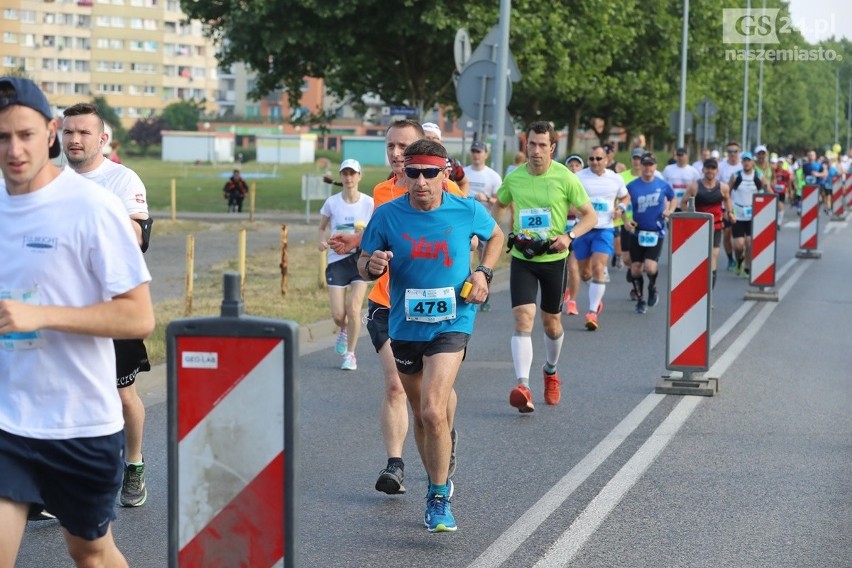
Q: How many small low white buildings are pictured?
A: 2